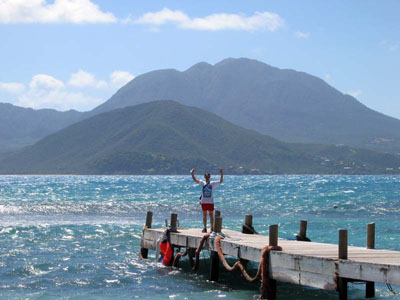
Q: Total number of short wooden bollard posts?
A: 9